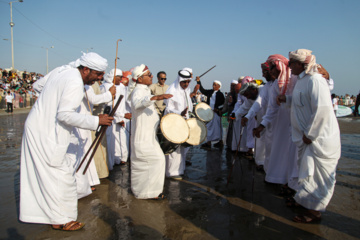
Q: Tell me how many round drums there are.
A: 3